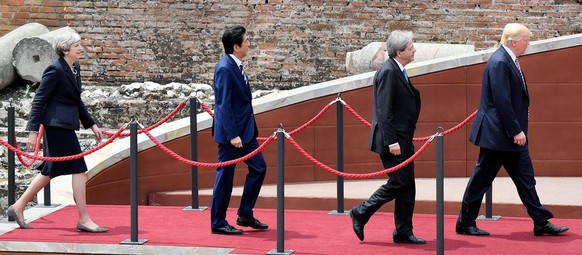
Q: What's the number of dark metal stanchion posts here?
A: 8